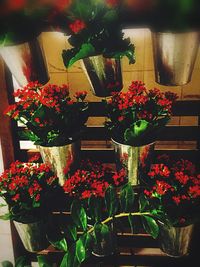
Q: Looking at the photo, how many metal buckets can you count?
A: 8